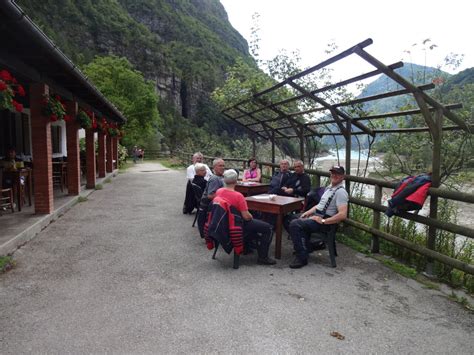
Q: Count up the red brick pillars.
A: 6